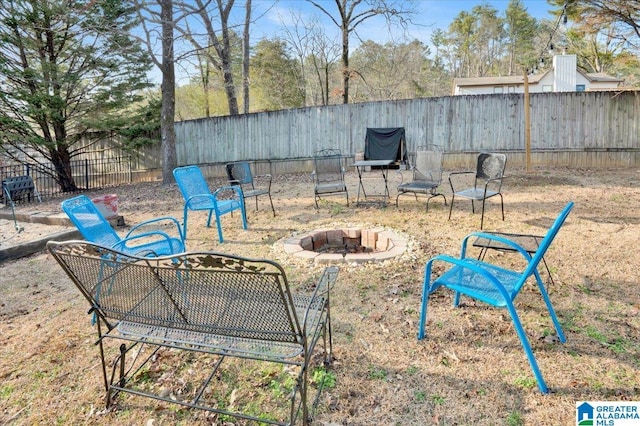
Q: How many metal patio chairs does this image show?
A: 7